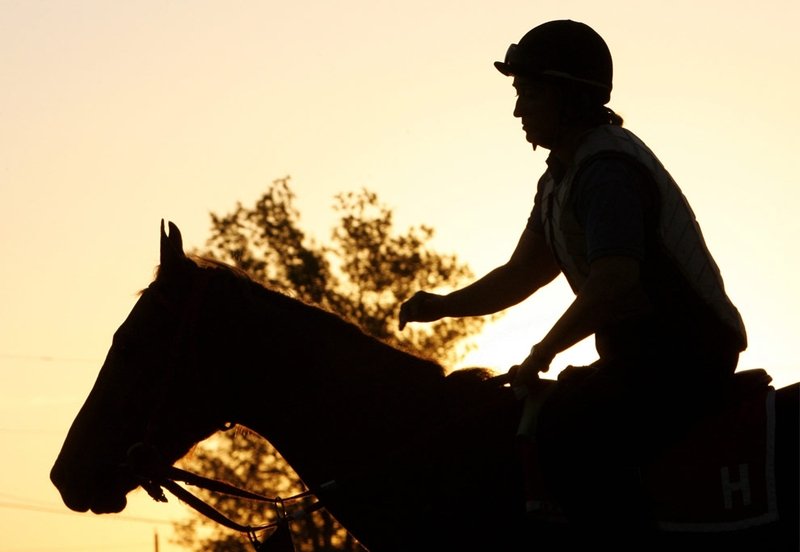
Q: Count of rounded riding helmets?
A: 1